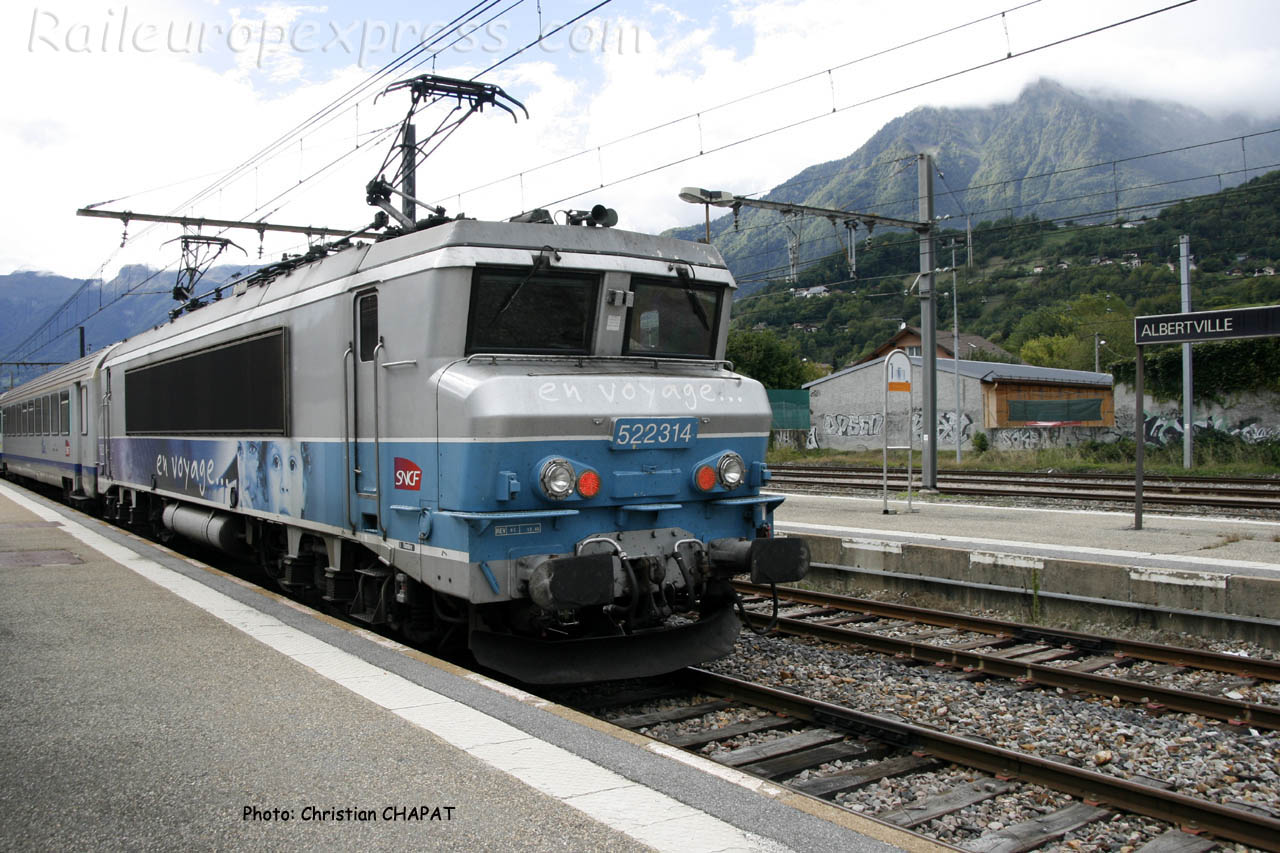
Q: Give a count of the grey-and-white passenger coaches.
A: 1